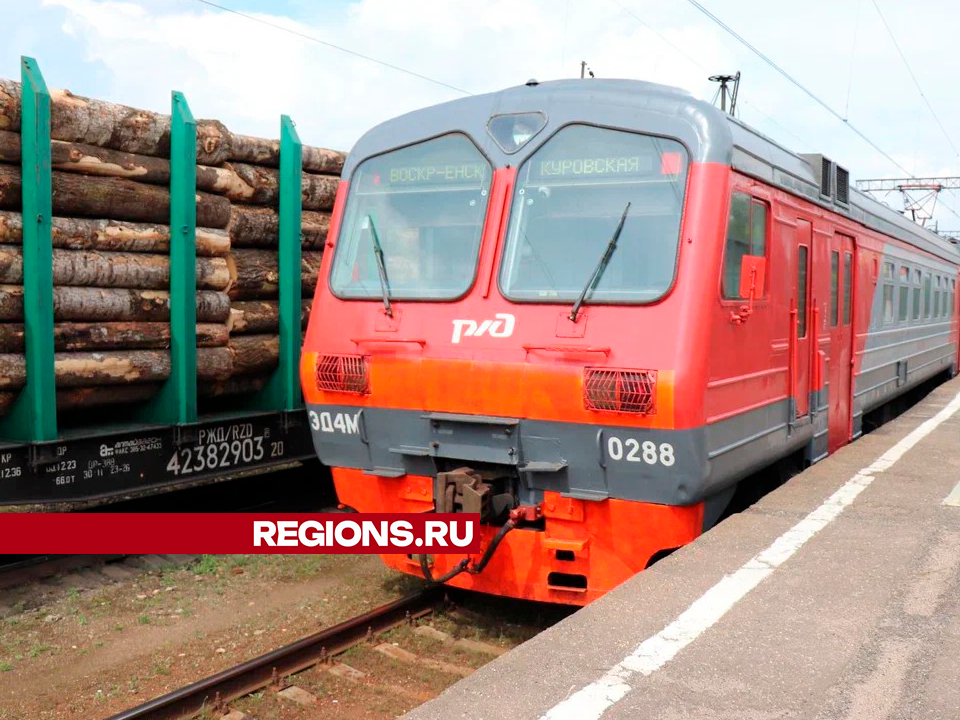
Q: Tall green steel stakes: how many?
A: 3